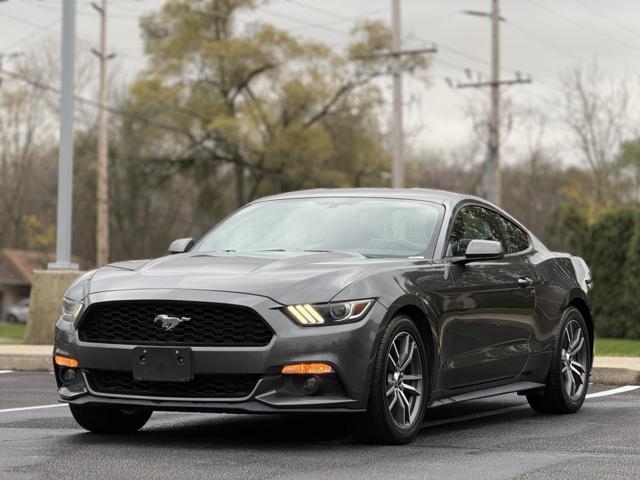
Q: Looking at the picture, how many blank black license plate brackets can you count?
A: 1